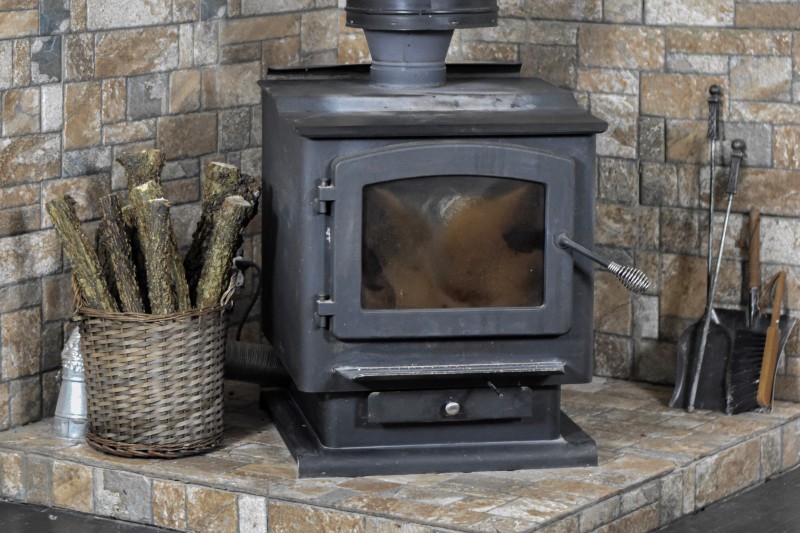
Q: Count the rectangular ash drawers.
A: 1